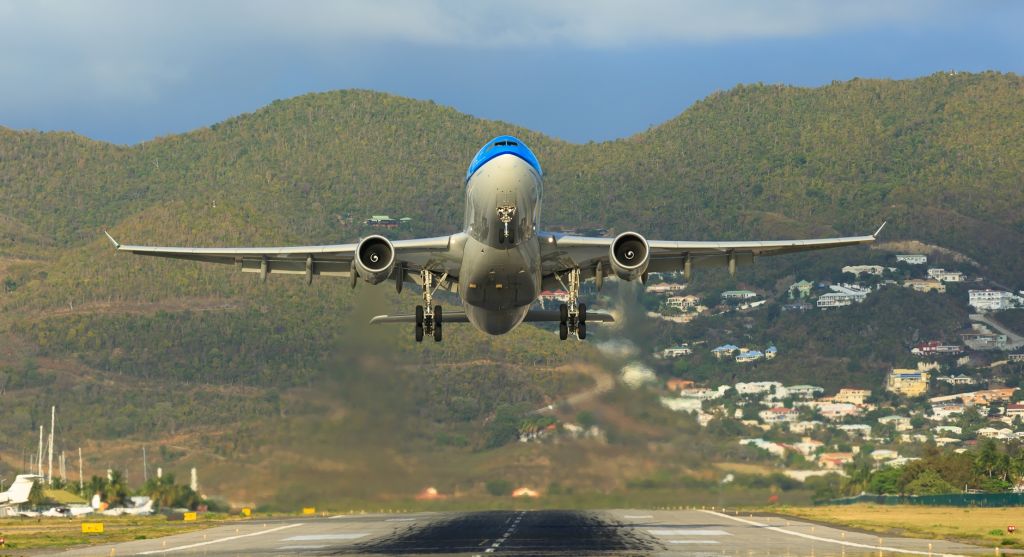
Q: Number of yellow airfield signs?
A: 4